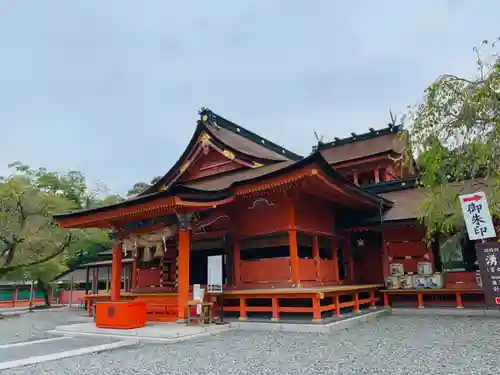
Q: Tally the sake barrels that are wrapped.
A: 6